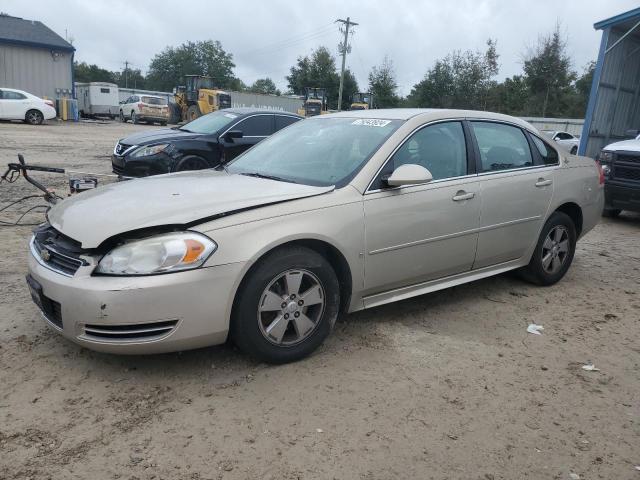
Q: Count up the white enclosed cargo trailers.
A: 1